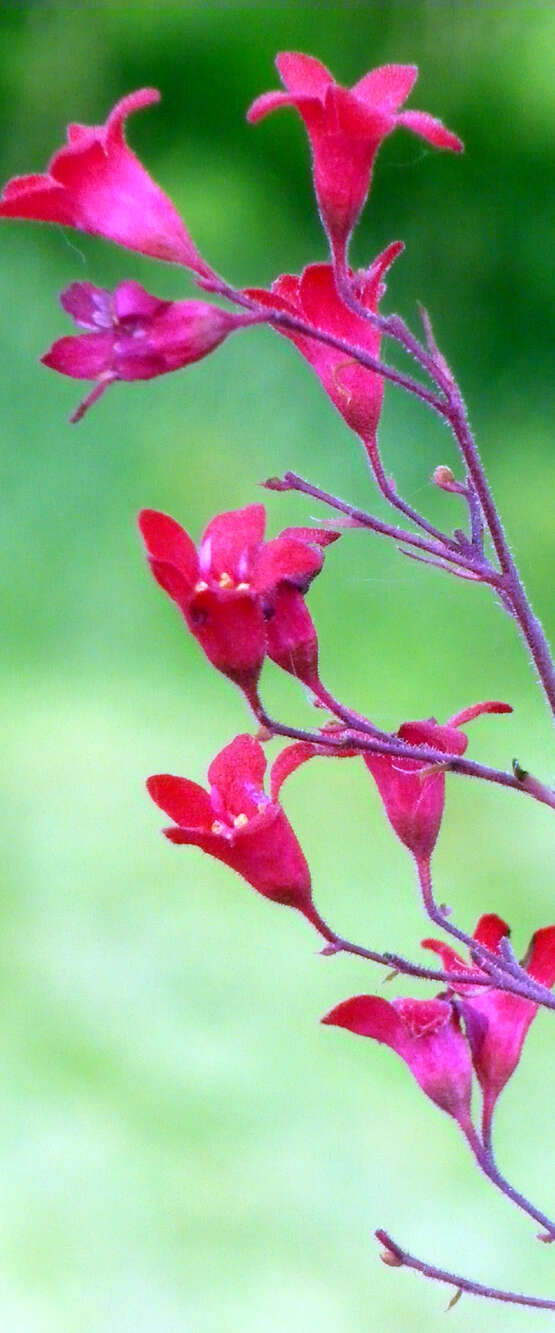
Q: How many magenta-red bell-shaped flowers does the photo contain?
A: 10